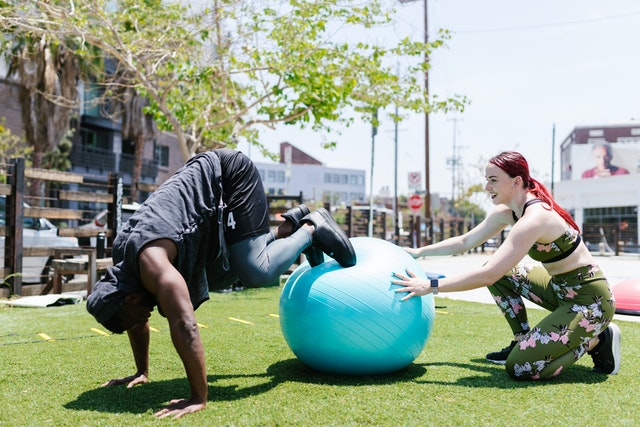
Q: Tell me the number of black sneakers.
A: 4